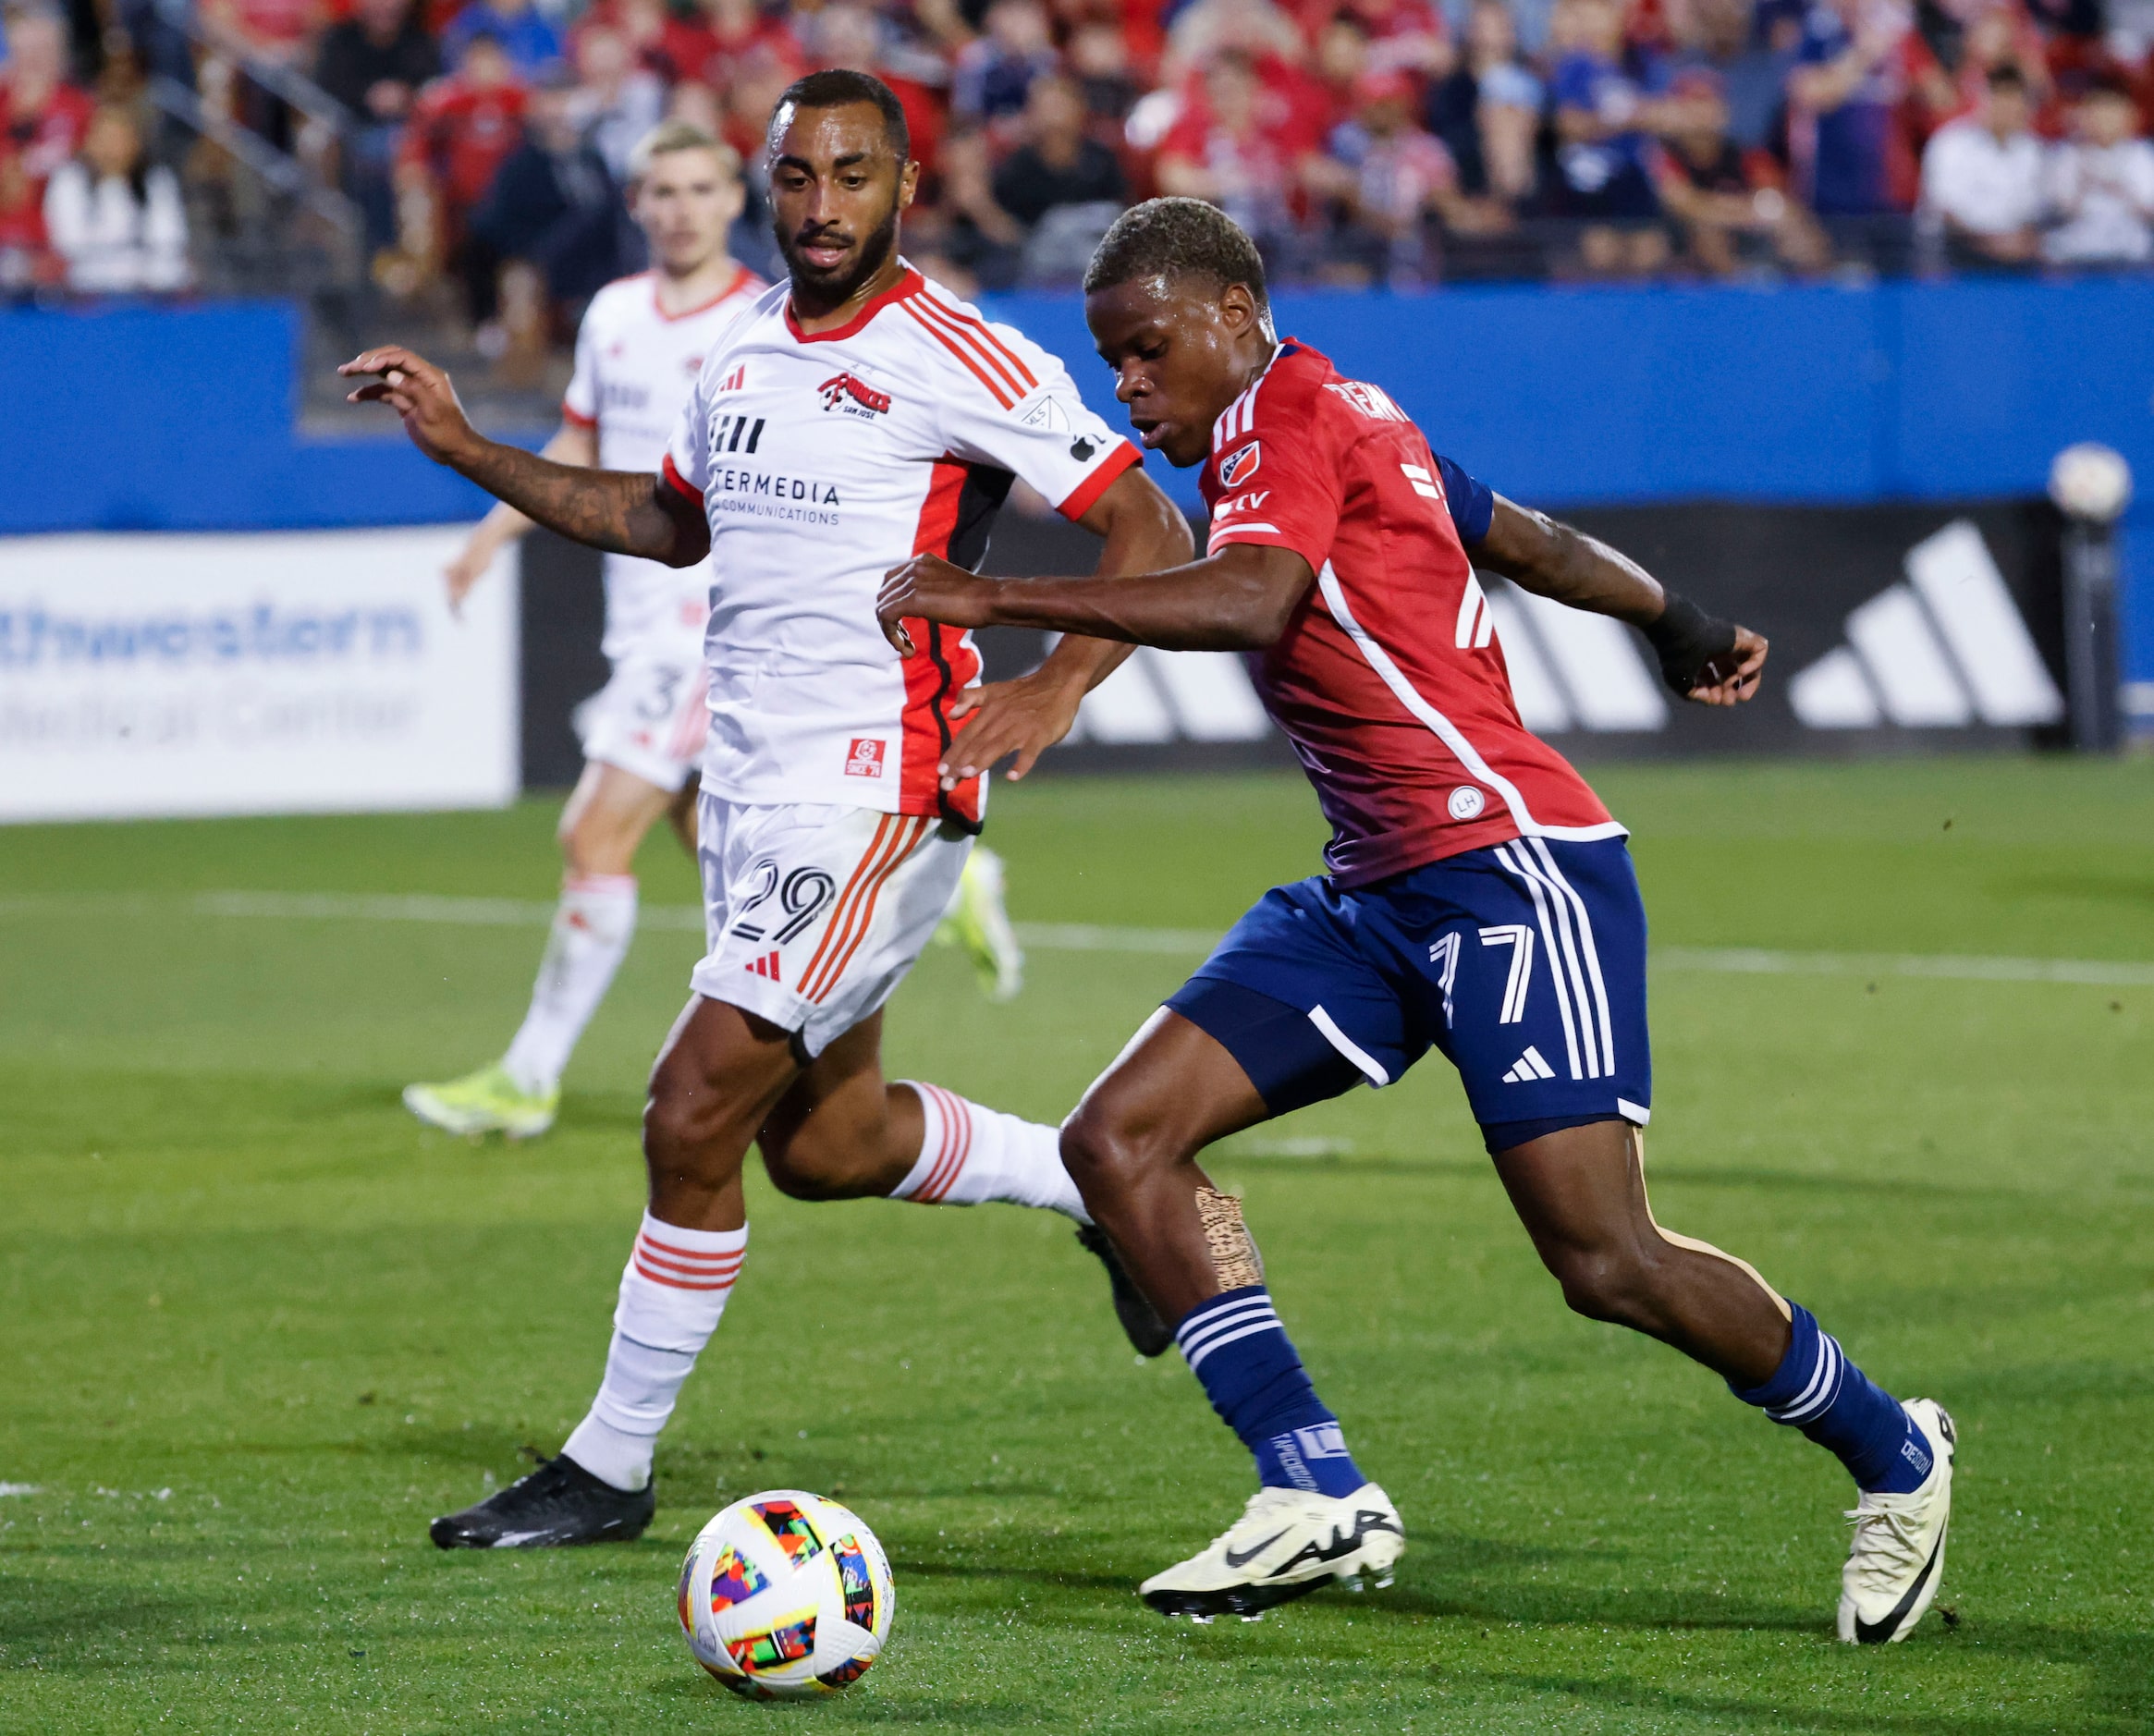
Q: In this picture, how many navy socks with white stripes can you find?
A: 2